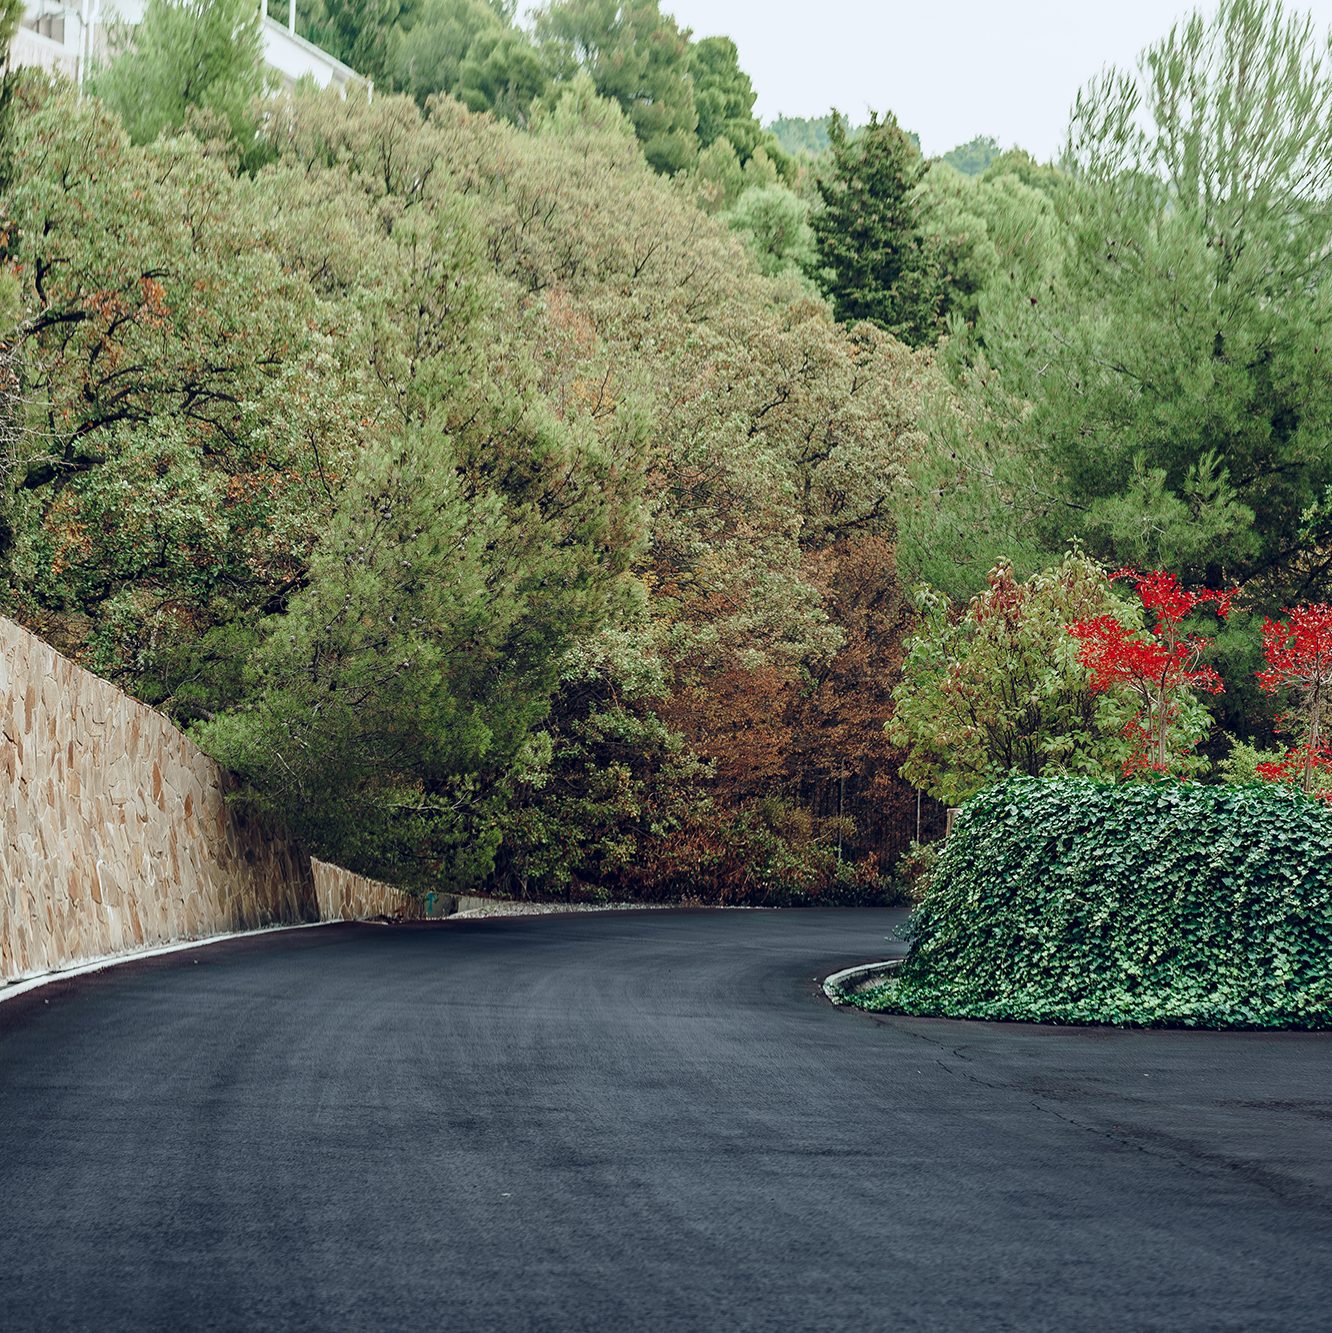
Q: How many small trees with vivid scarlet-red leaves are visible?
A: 2